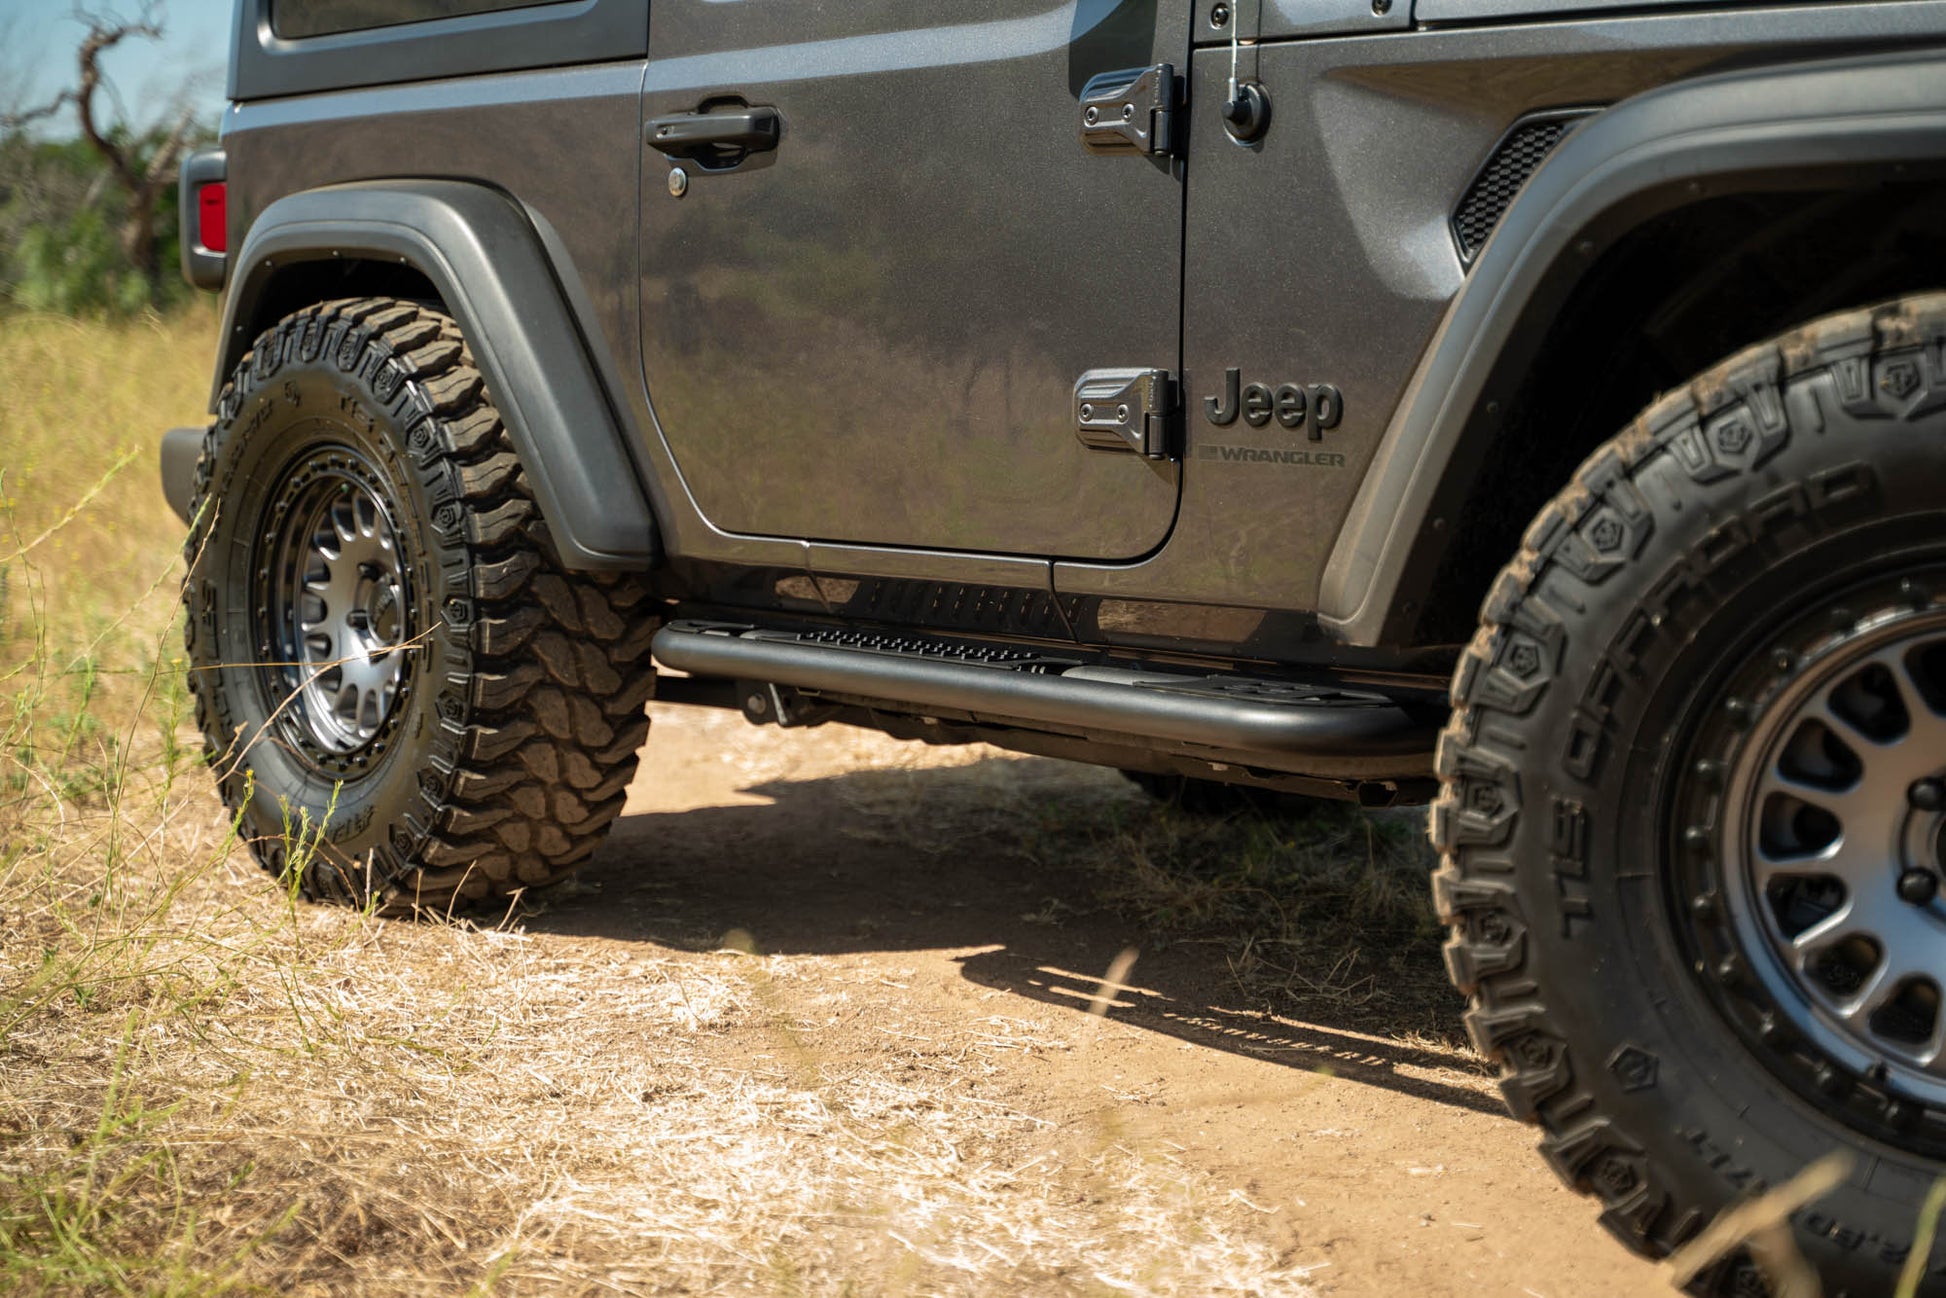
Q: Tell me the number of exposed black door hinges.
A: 2